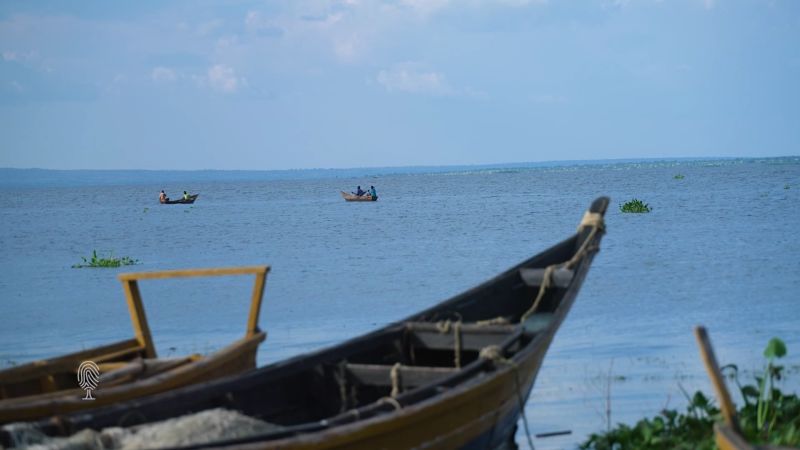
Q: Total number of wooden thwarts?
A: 3